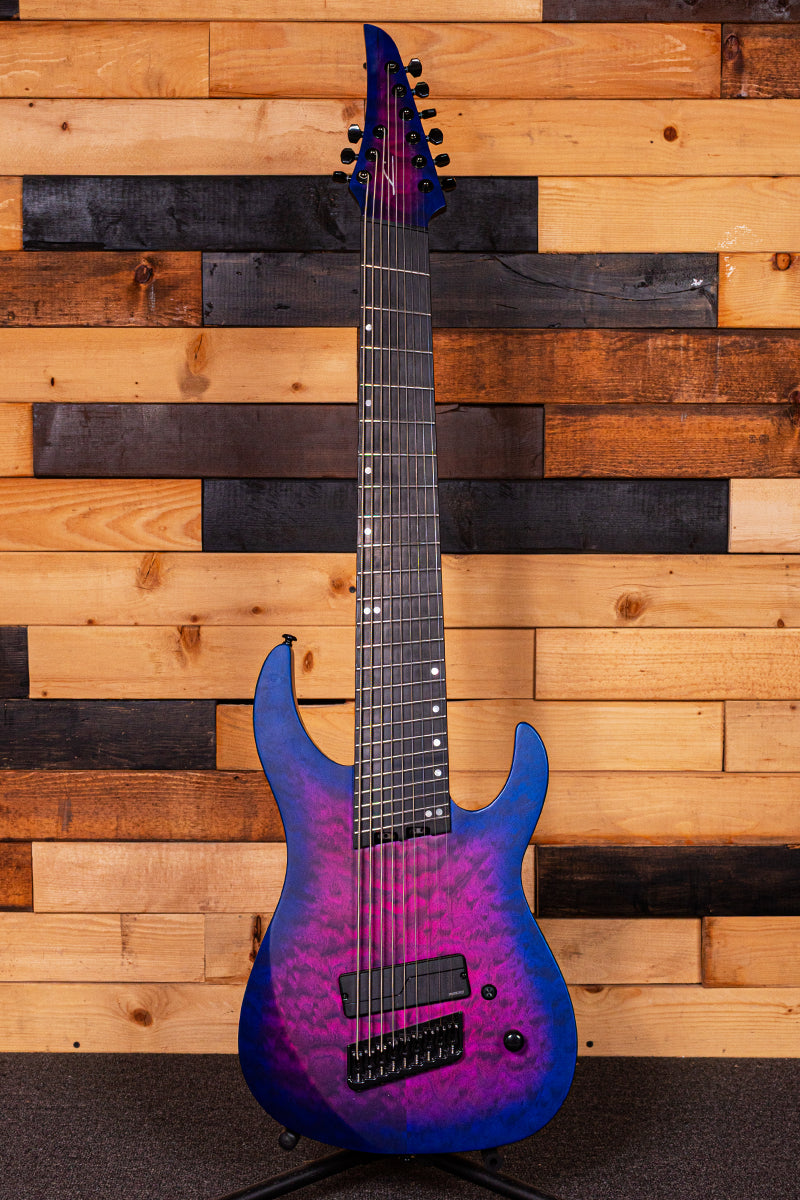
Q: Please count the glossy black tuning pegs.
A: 9